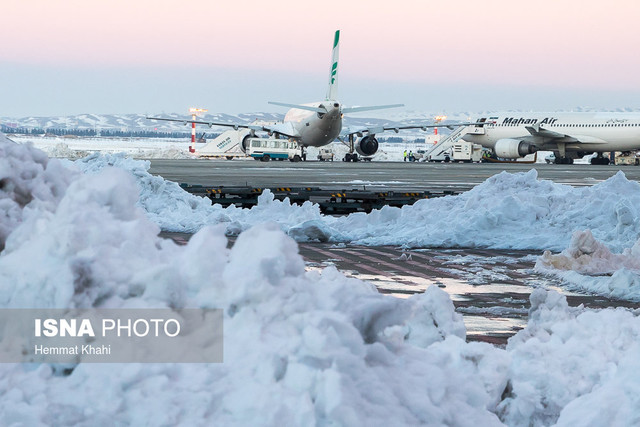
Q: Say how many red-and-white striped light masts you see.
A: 2